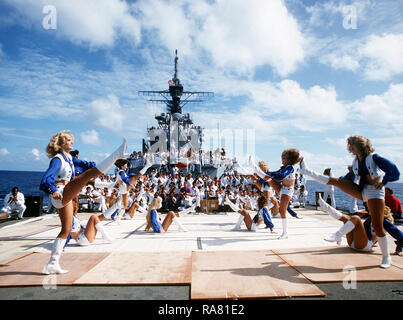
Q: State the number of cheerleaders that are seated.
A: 6